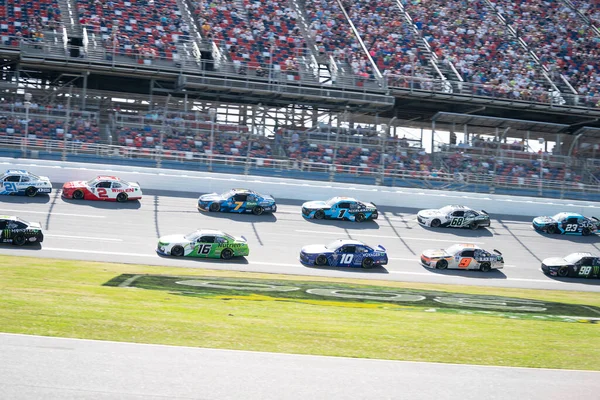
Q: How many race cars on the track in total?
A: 11